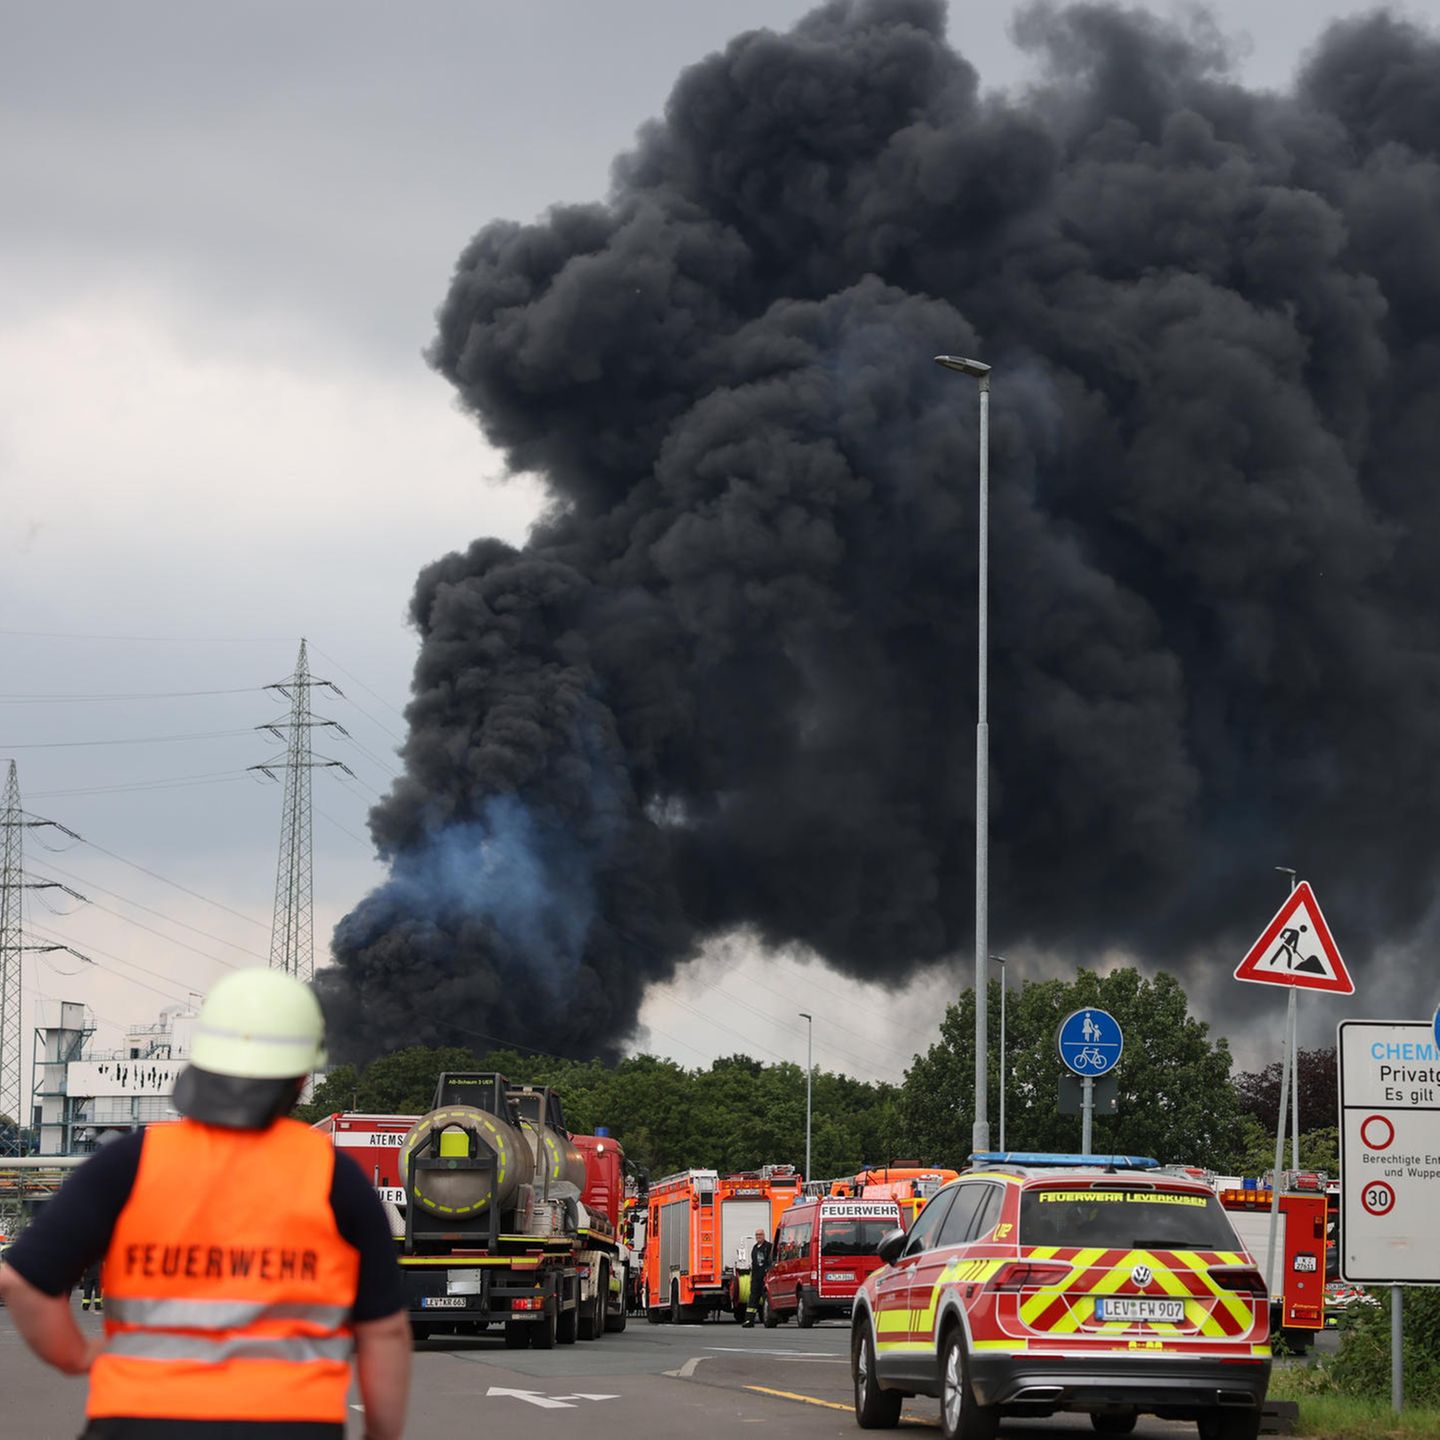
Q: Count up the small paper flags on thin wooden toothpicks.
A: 0